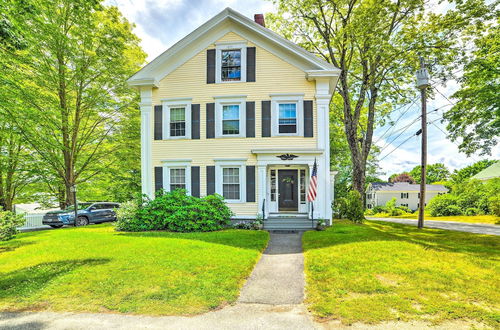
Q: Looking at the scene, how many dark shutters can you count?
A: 12